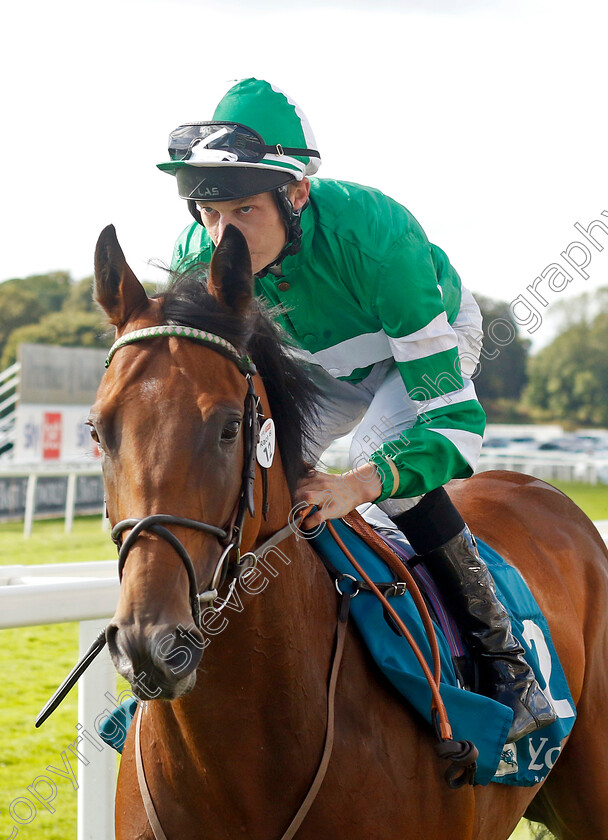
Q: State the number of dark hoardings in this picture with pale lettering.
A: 1